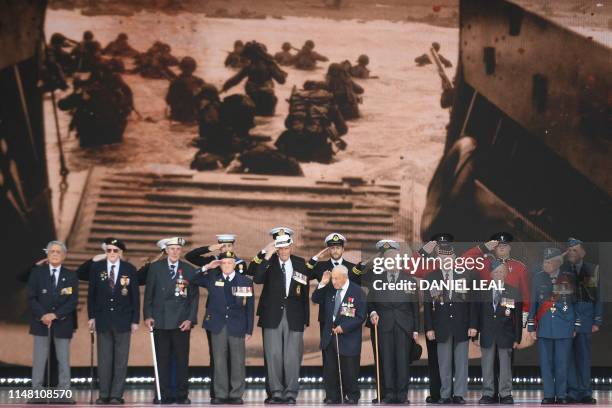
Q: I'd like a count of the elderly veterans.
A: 10